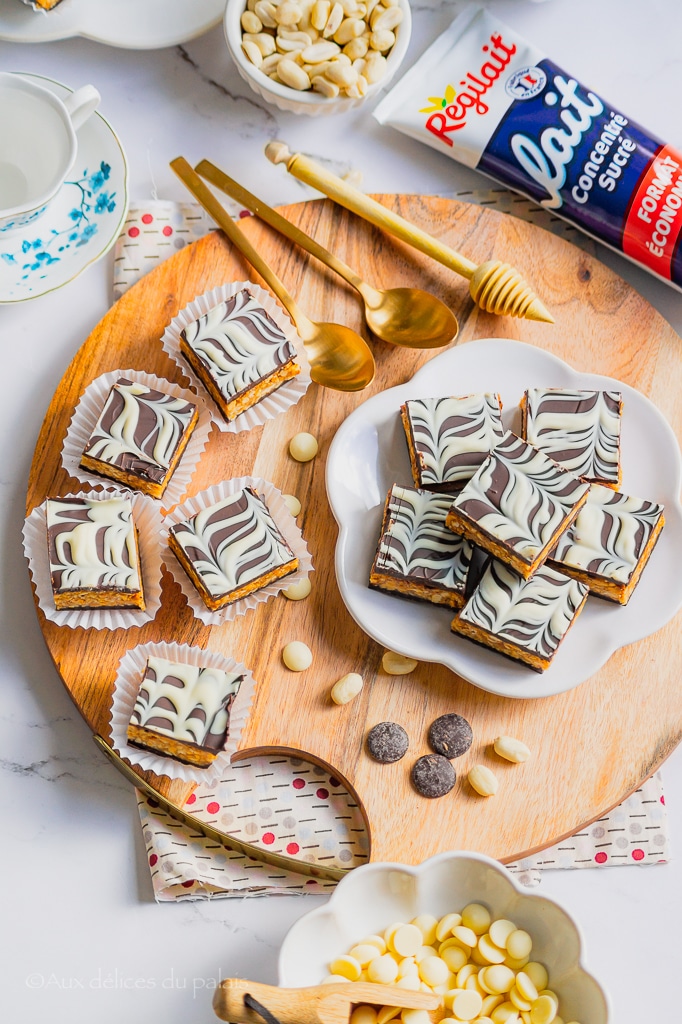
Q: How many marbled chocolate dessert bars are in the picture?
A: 11